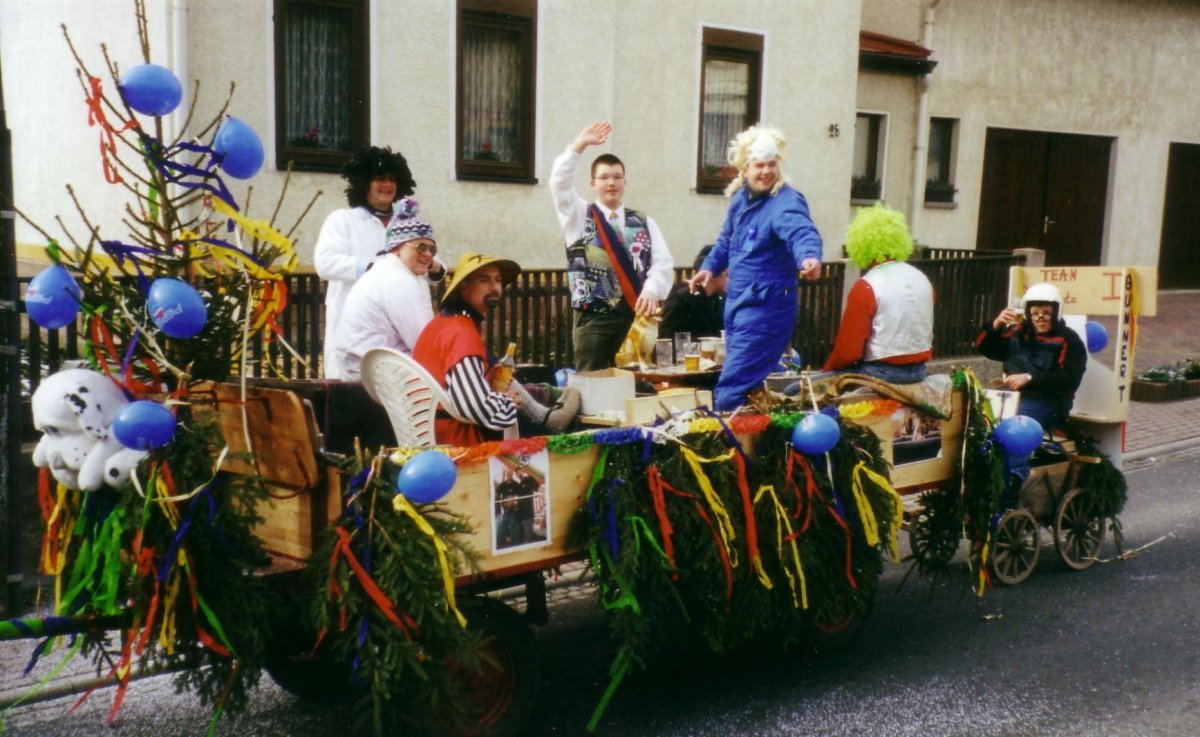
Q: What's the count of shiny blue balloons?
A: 9